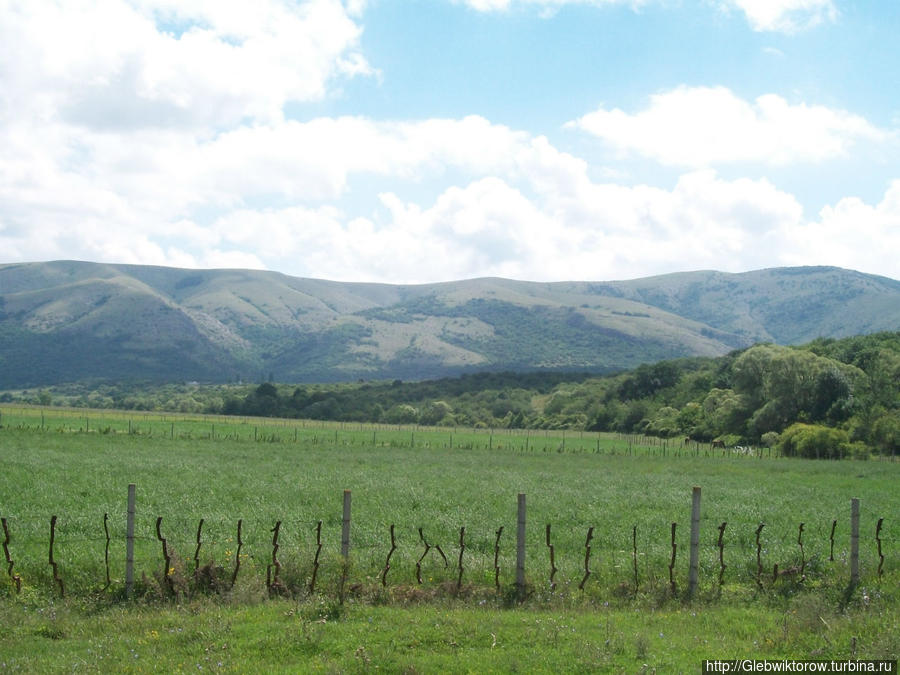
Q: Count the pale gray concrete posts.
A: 5